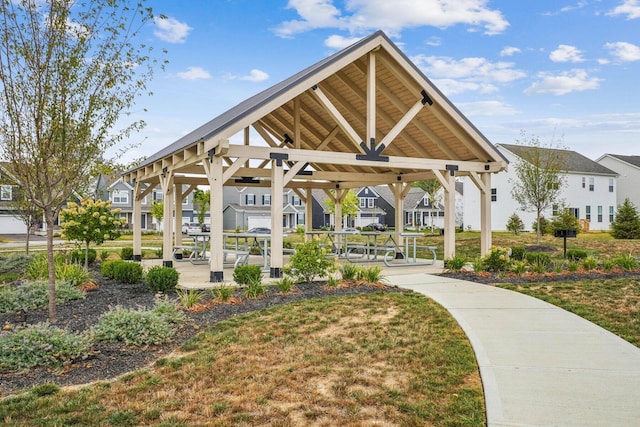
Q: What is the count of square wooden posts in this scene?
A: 10